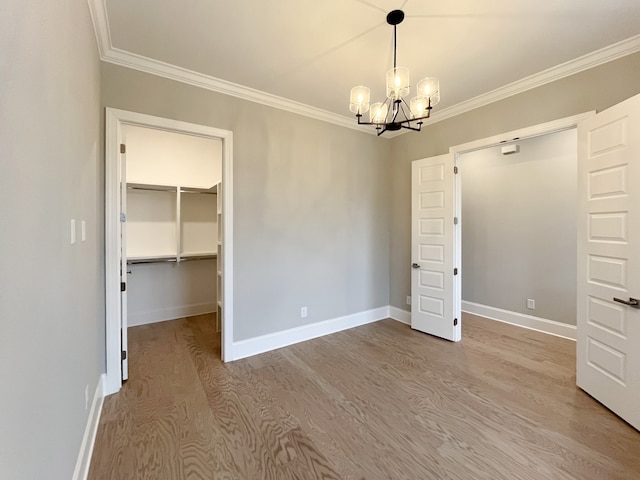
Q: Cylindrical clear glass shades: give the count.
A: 5